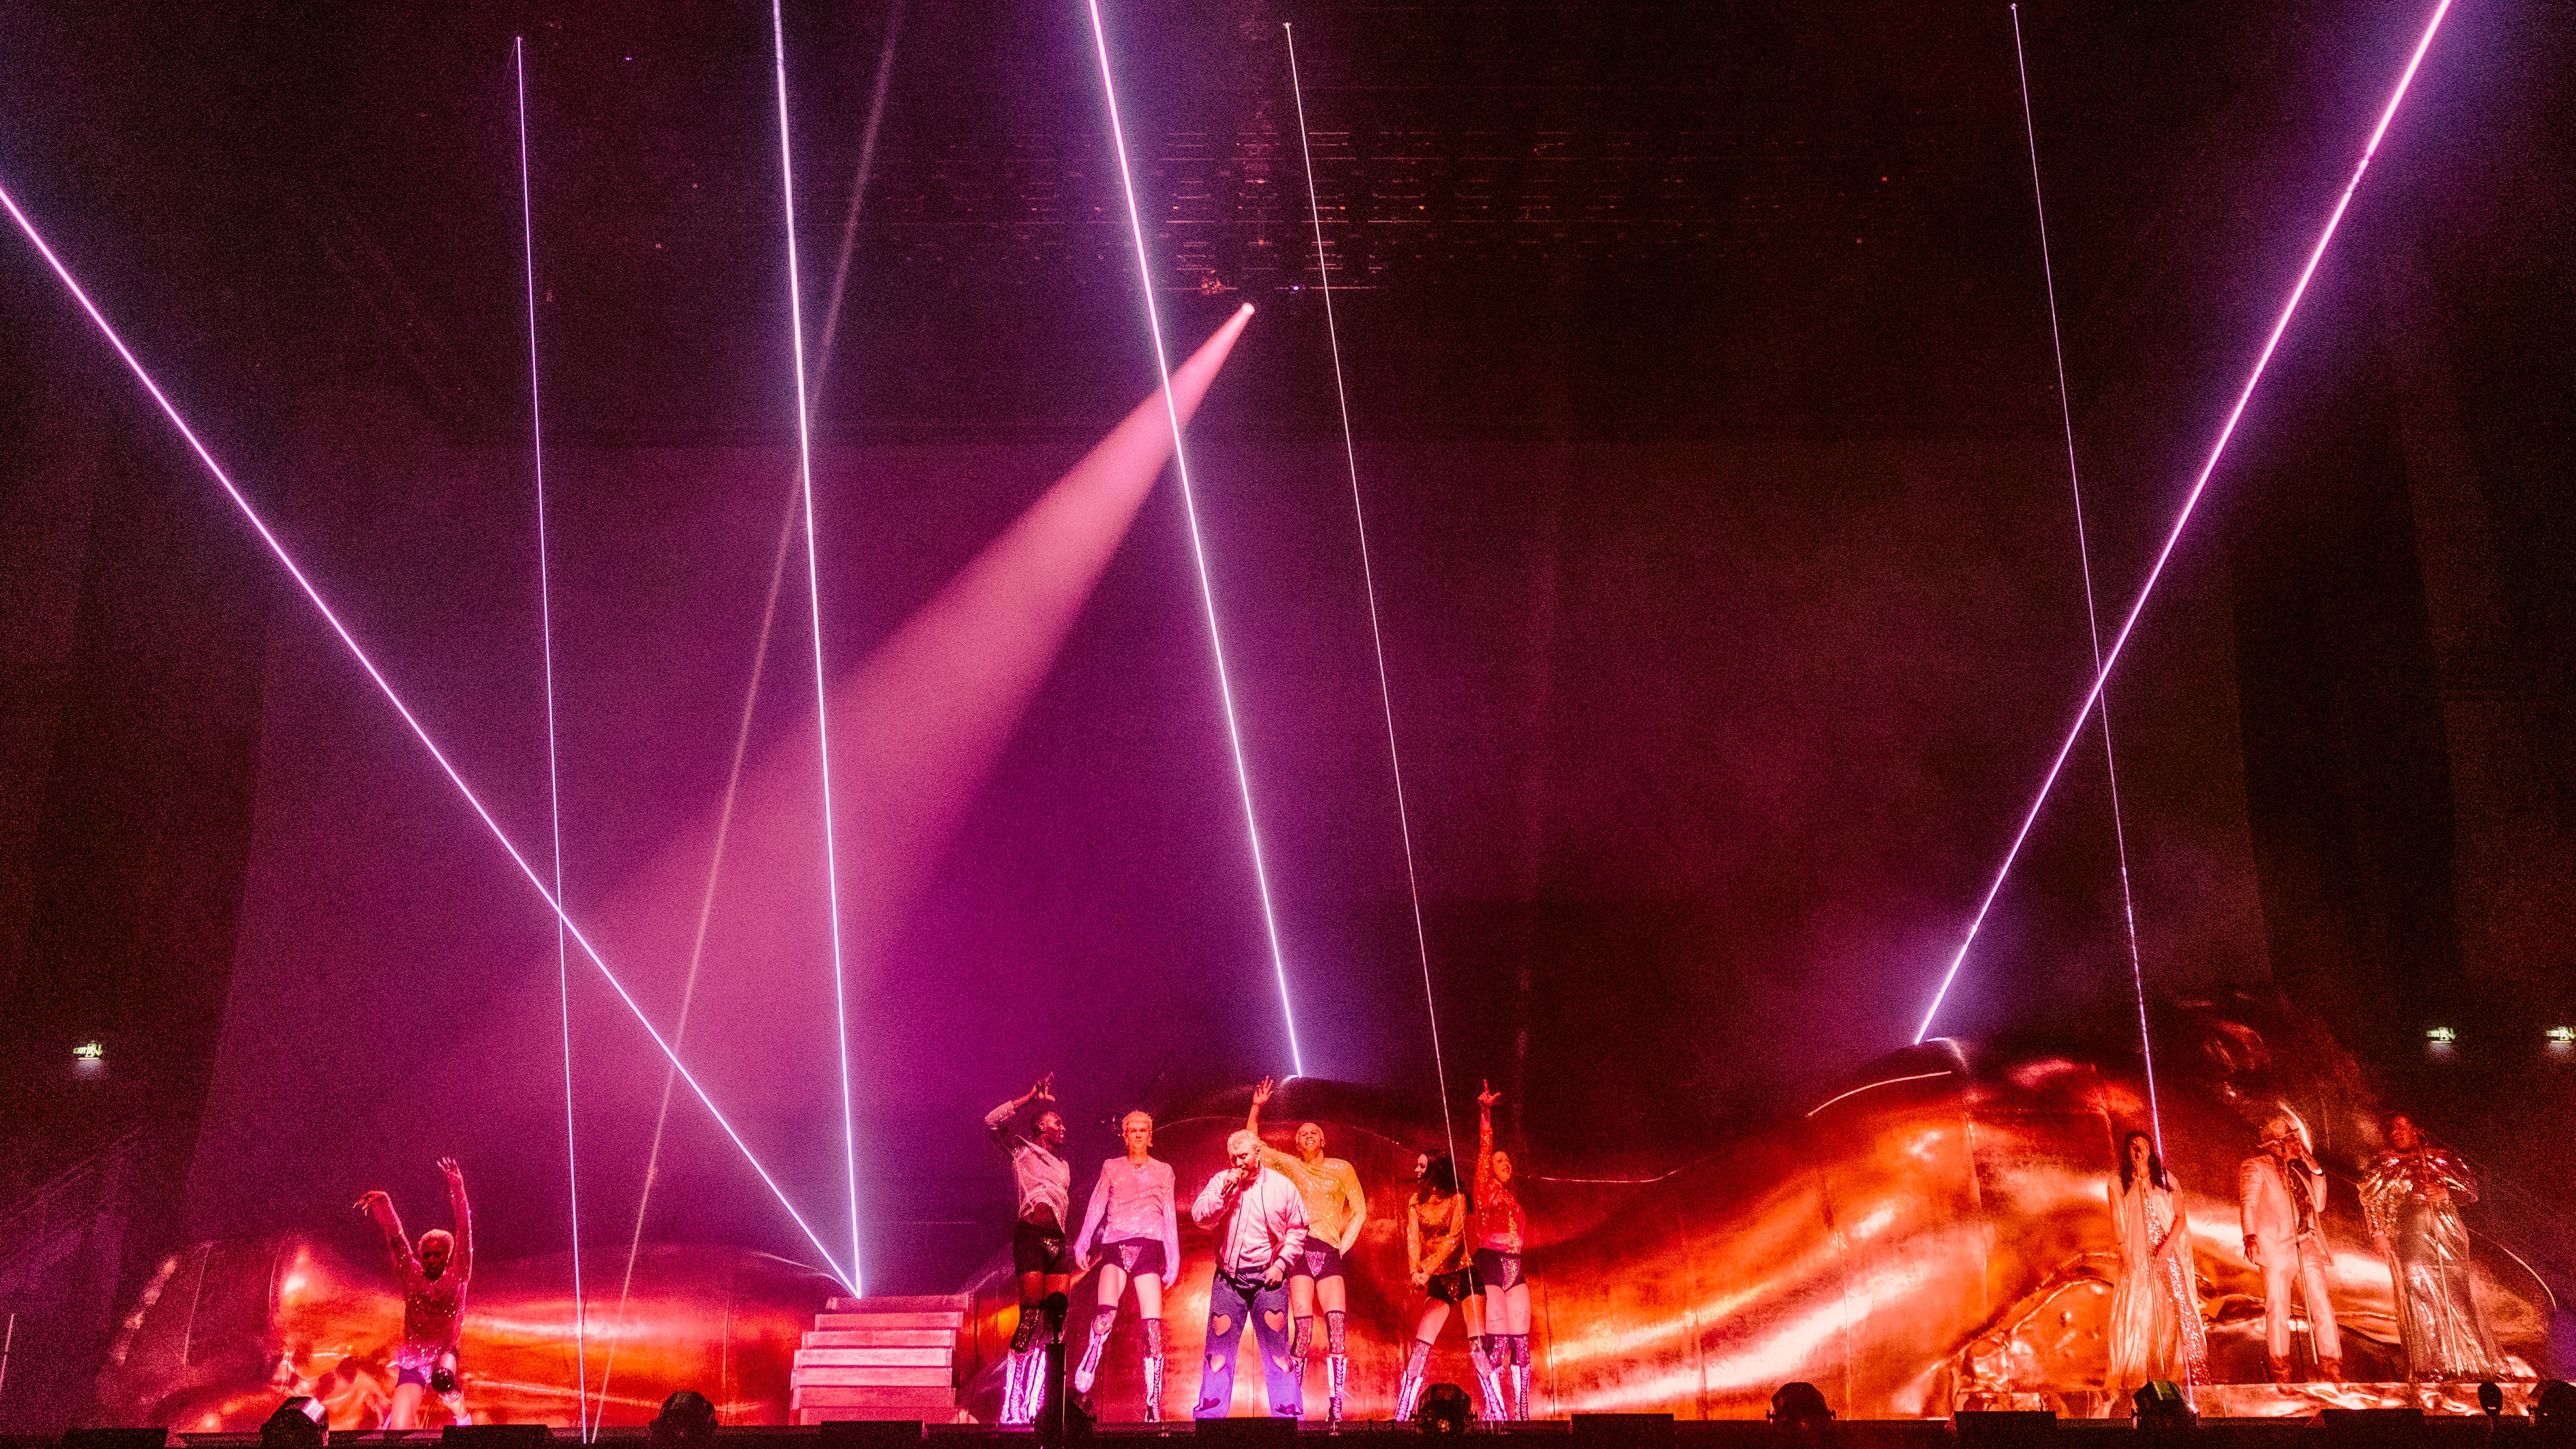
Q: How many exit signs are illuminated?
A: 3